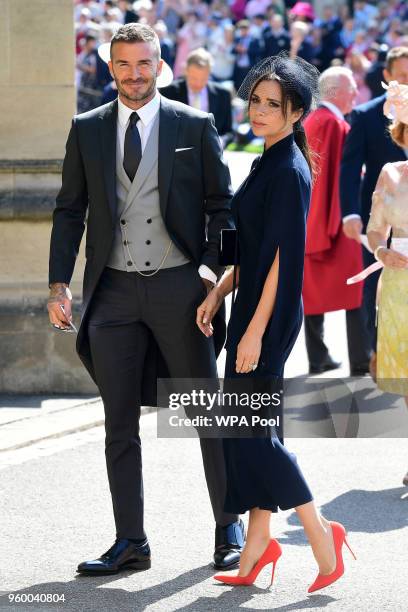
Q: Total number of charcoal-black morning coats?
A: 1